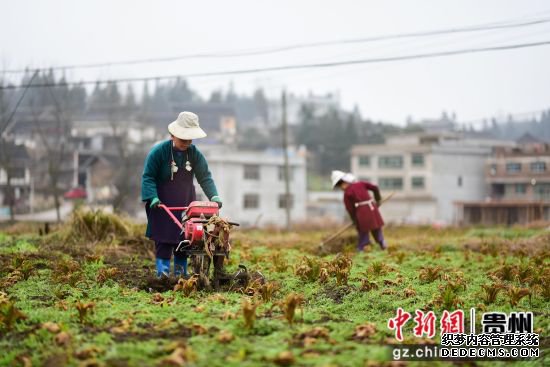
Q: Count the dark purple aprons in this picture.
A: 1